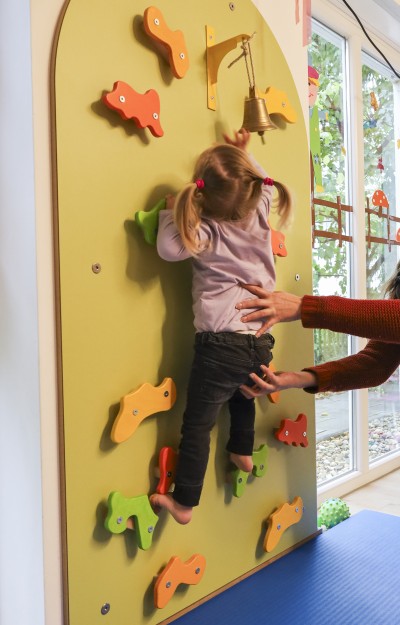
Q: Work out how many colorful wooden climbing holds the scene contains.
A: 13